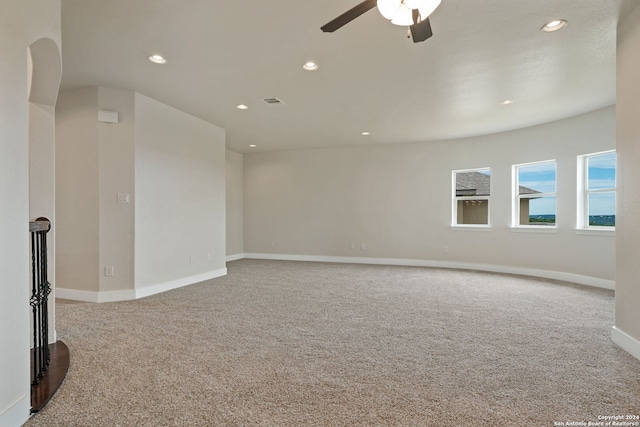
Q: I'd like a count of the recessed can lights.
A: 7